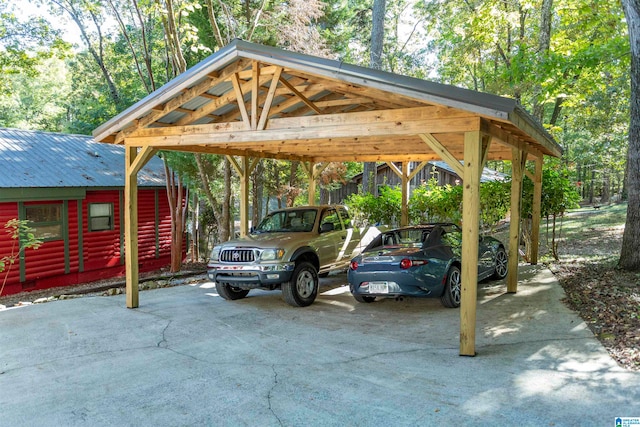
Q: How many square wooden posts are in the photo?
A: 7